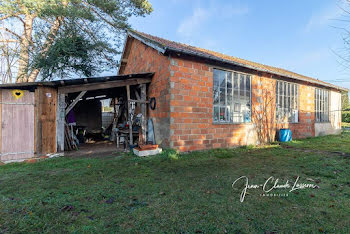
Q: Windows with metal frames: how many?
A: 3